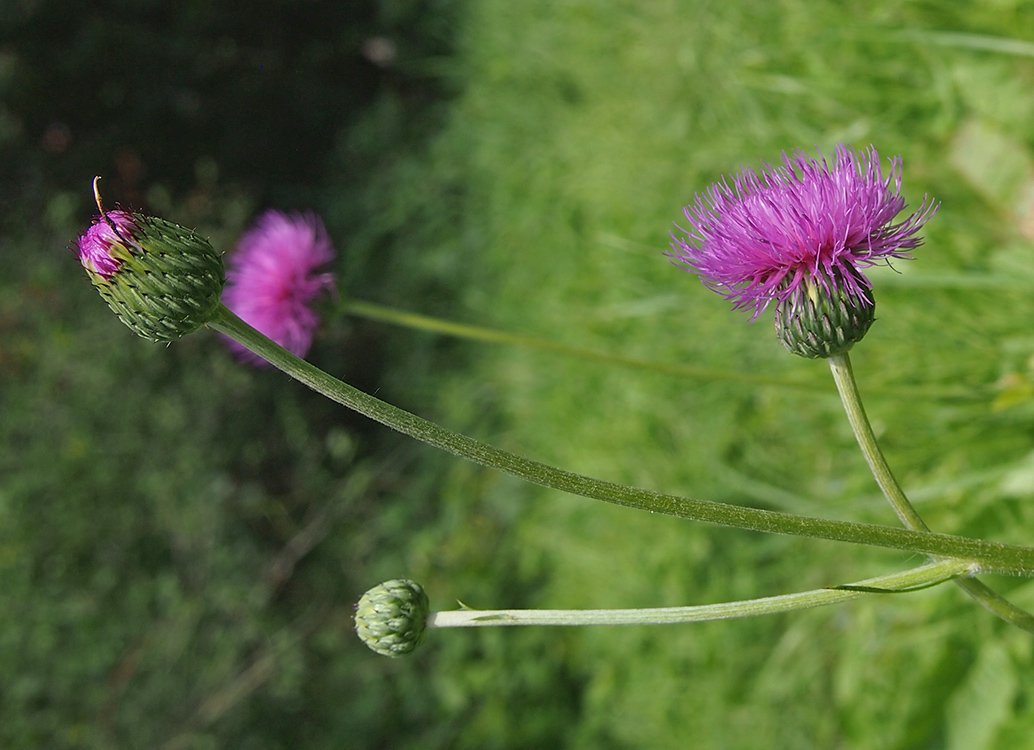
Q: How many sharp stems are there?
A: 3